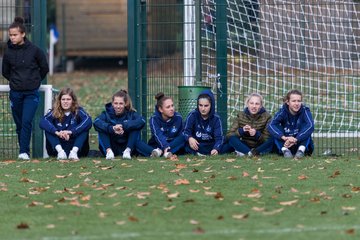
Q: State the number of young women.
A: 7